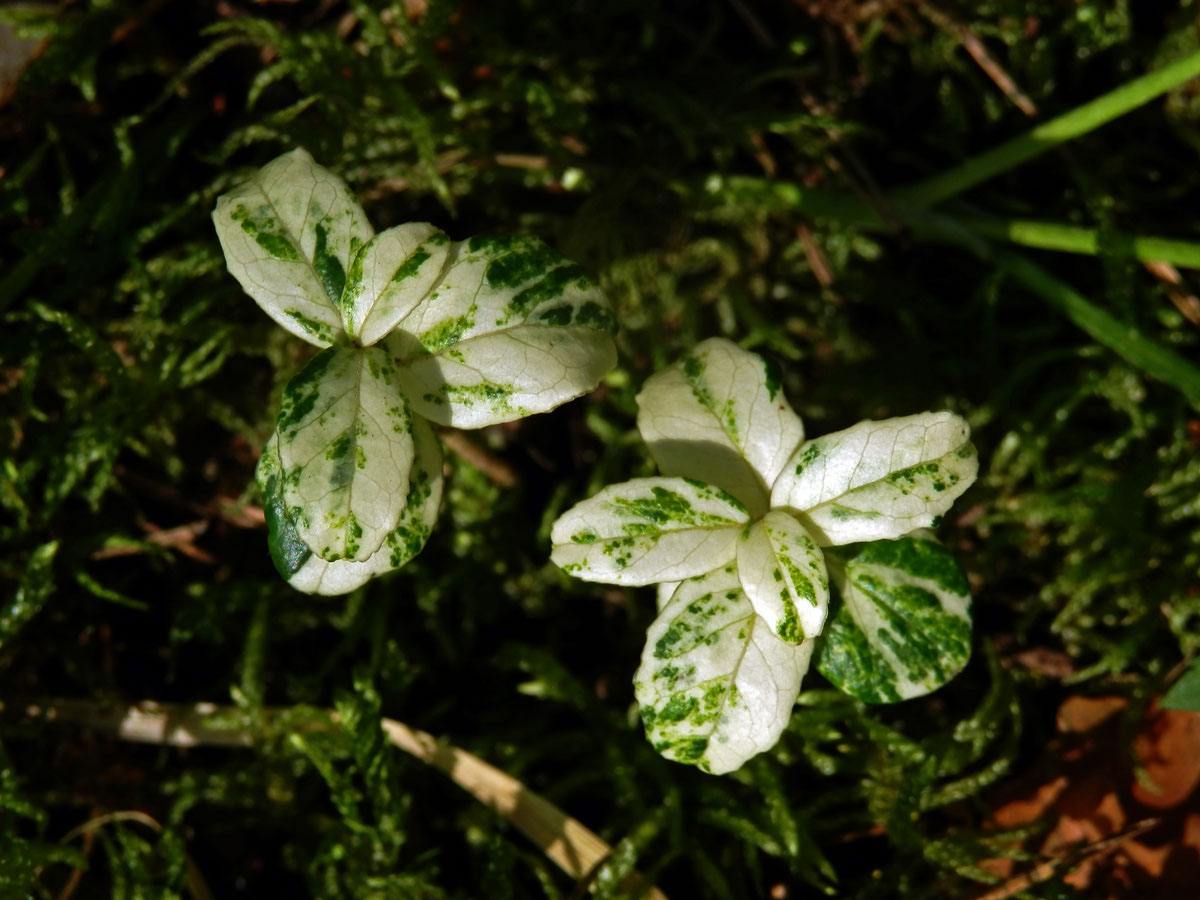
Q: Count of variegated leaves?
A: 11